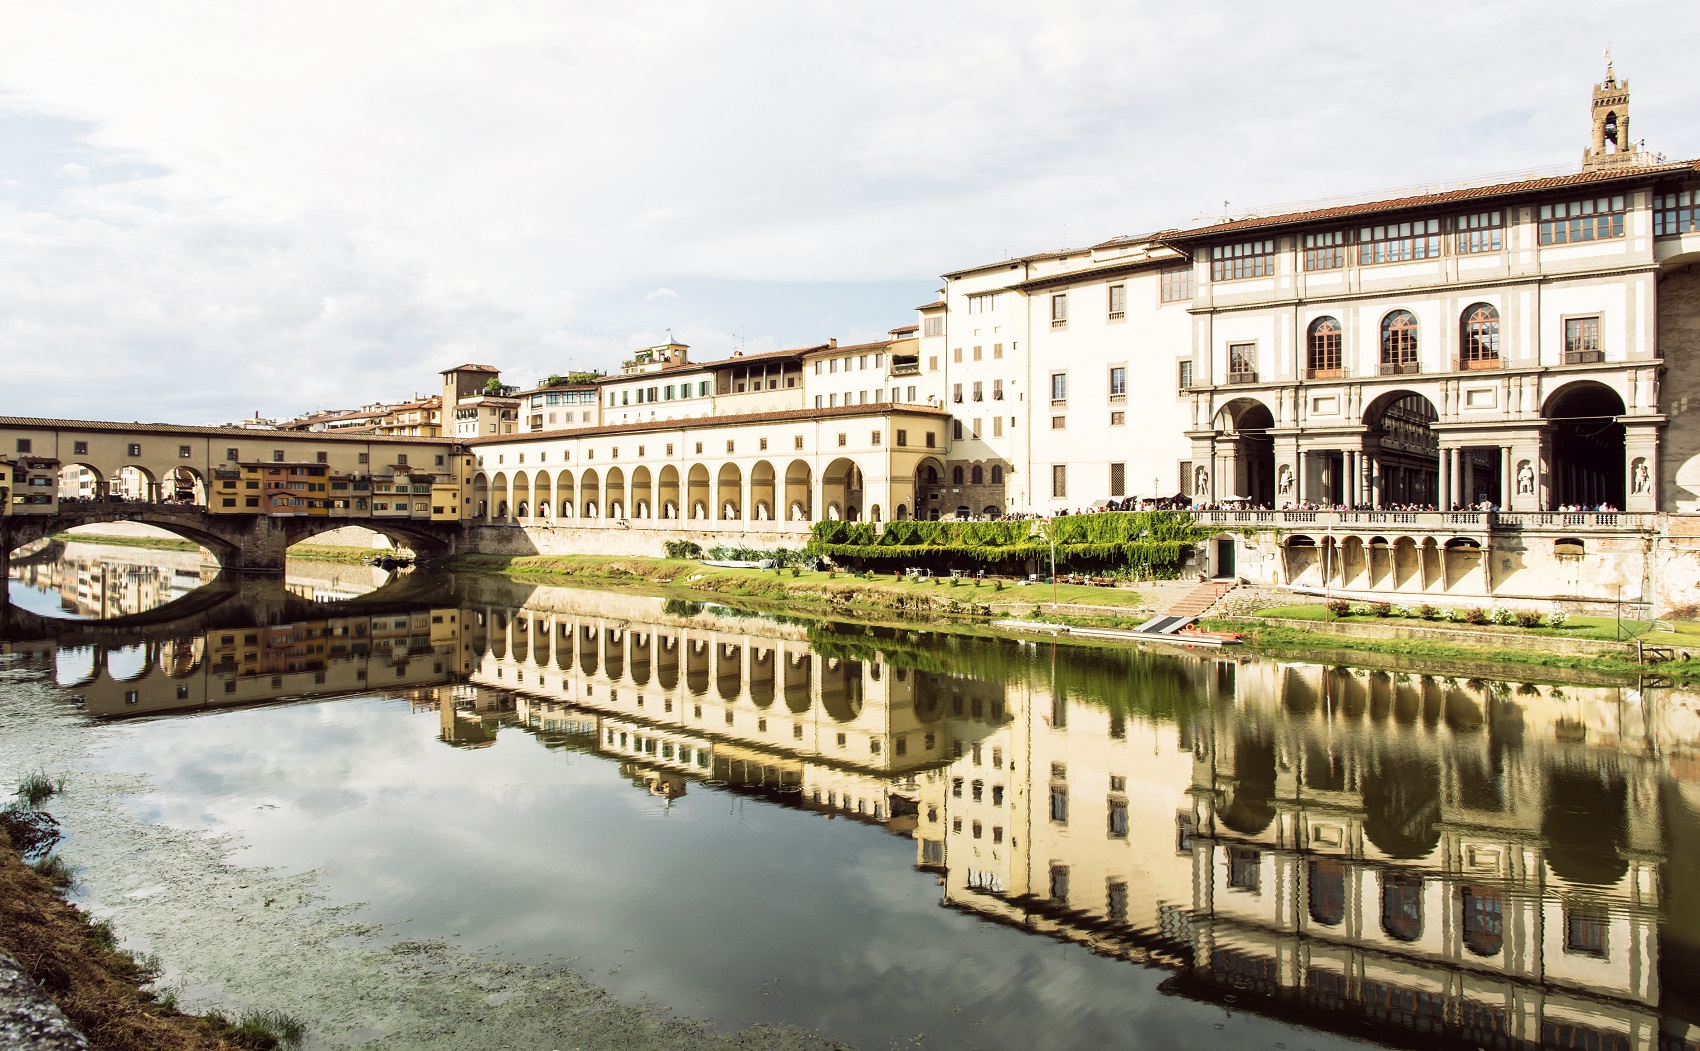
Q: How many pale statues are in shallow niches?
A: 4